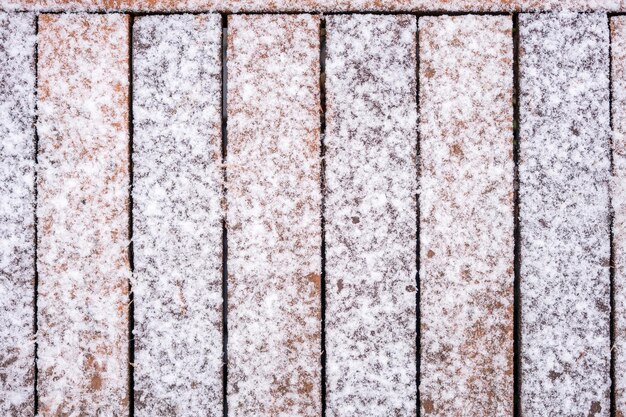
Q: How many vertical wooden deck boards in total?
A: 8